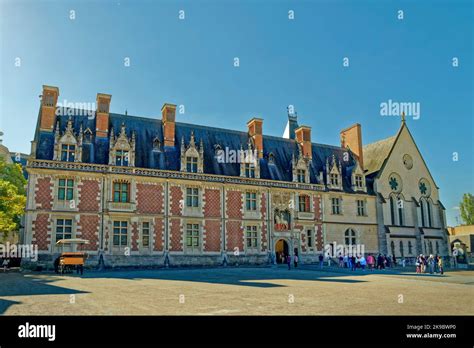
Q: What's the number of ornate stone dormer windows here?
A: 7